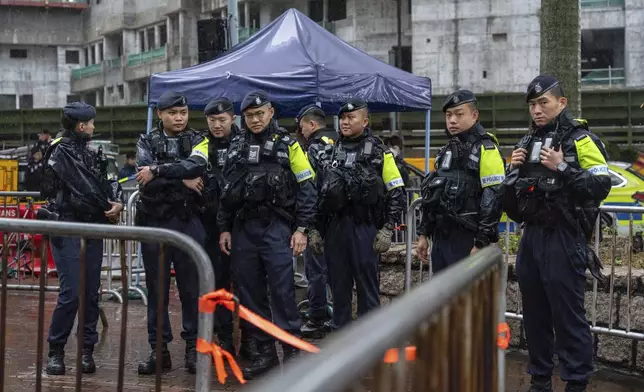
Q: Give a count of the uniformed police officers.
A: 8